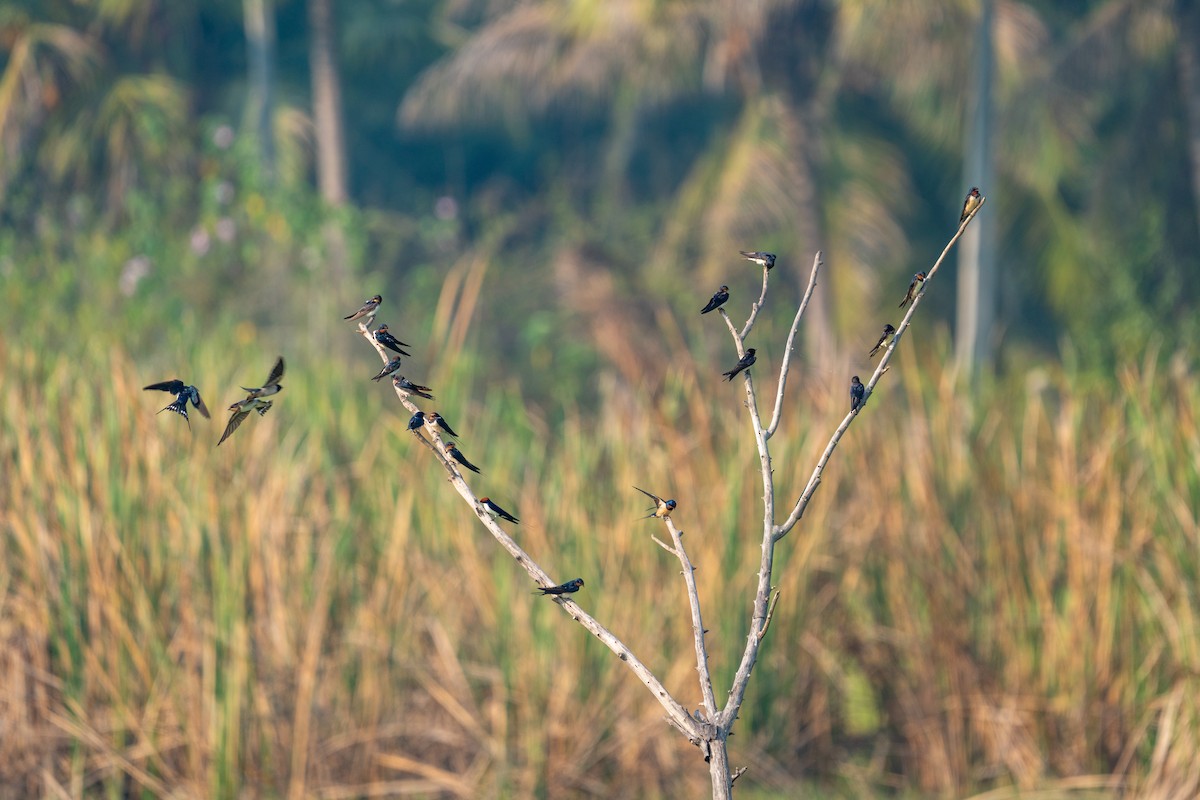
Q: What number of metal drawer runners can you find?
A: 0